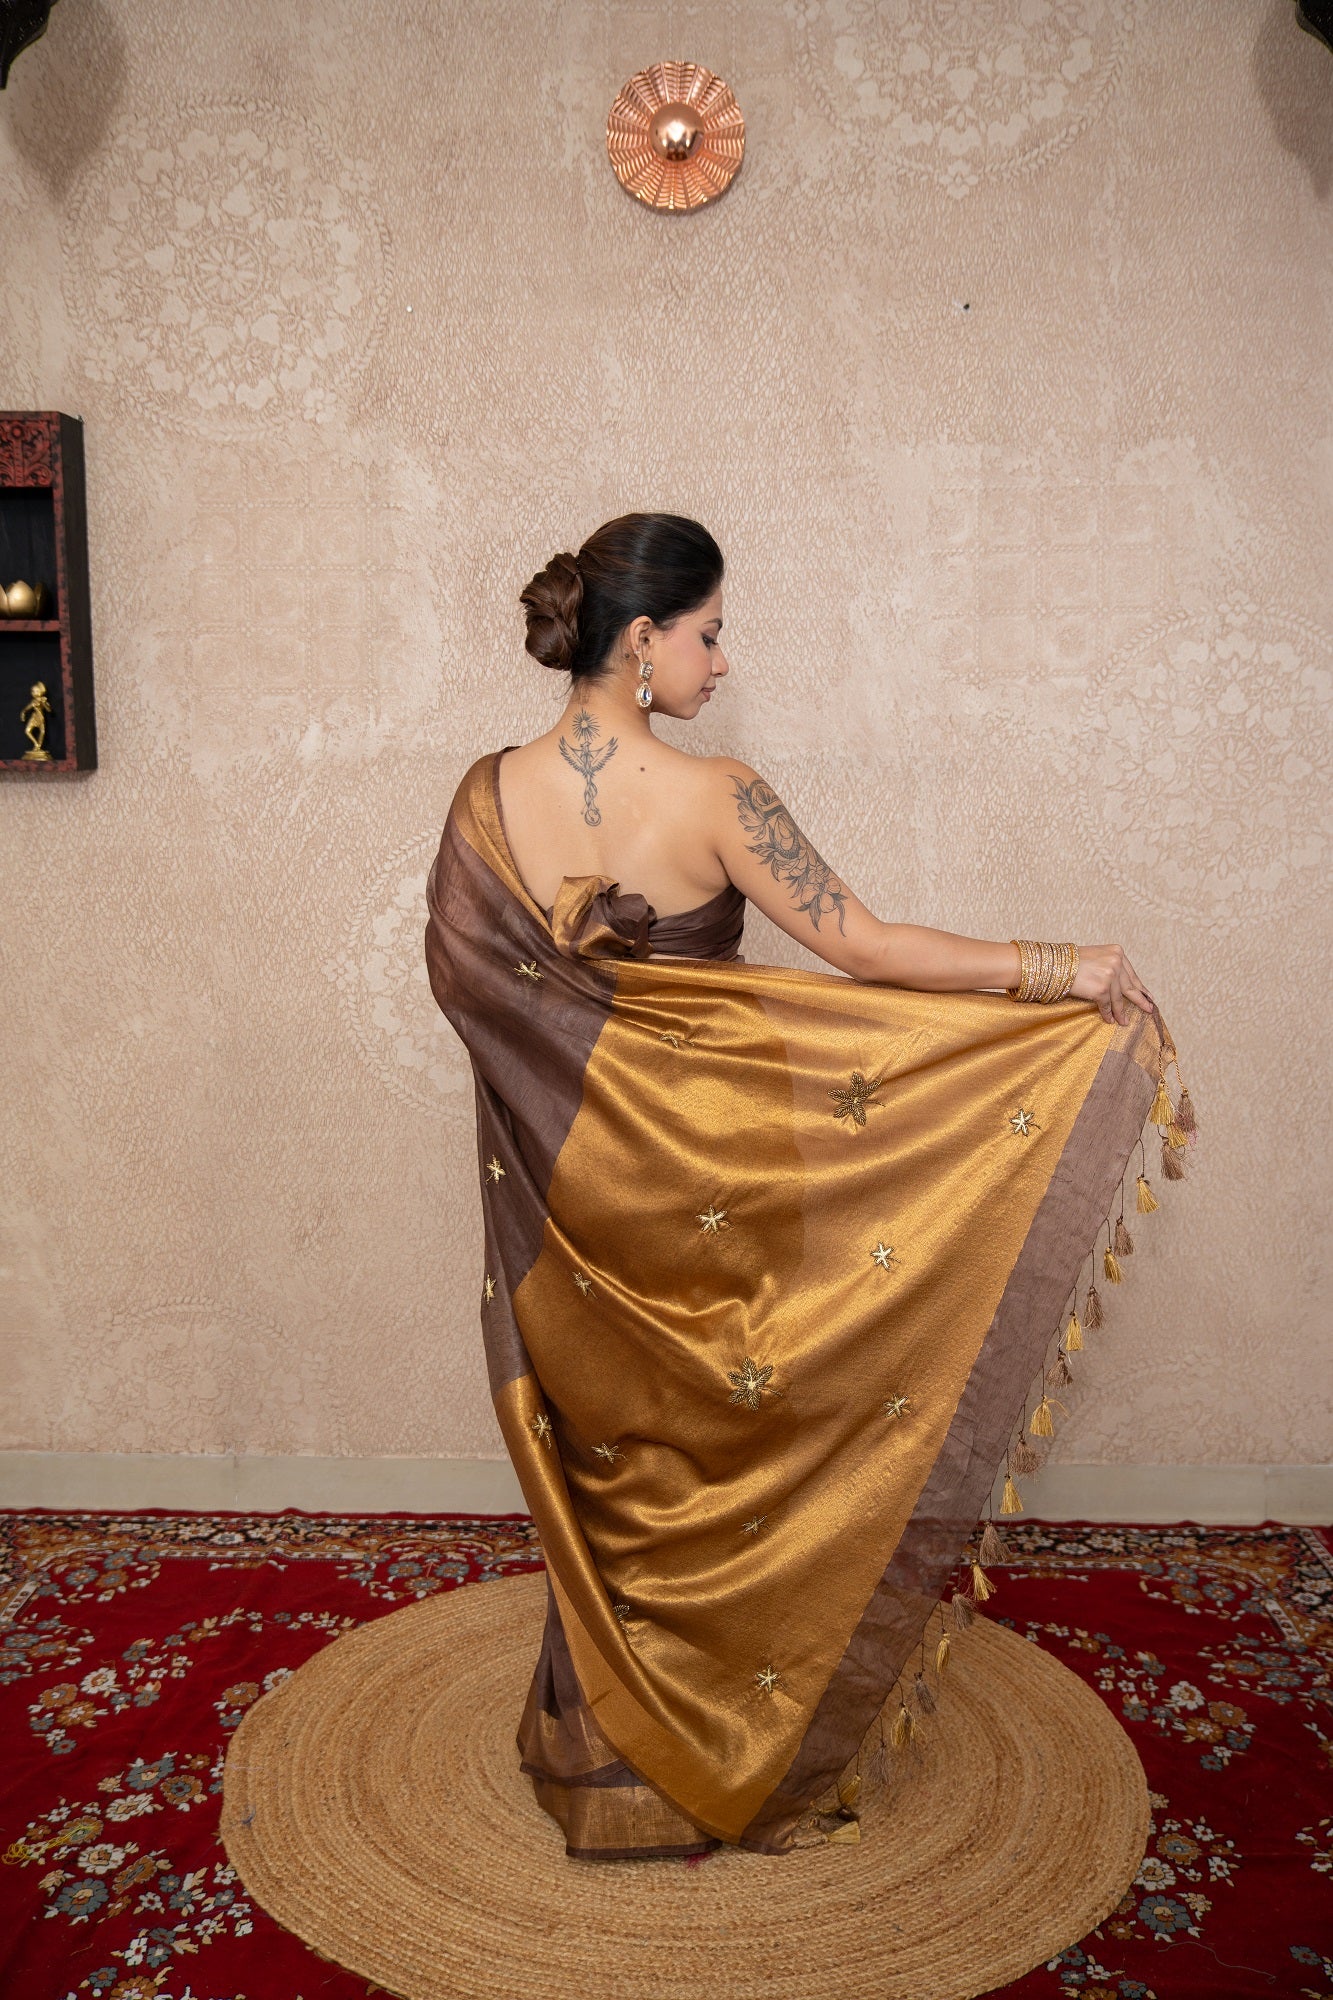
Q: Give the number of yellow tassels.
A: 12